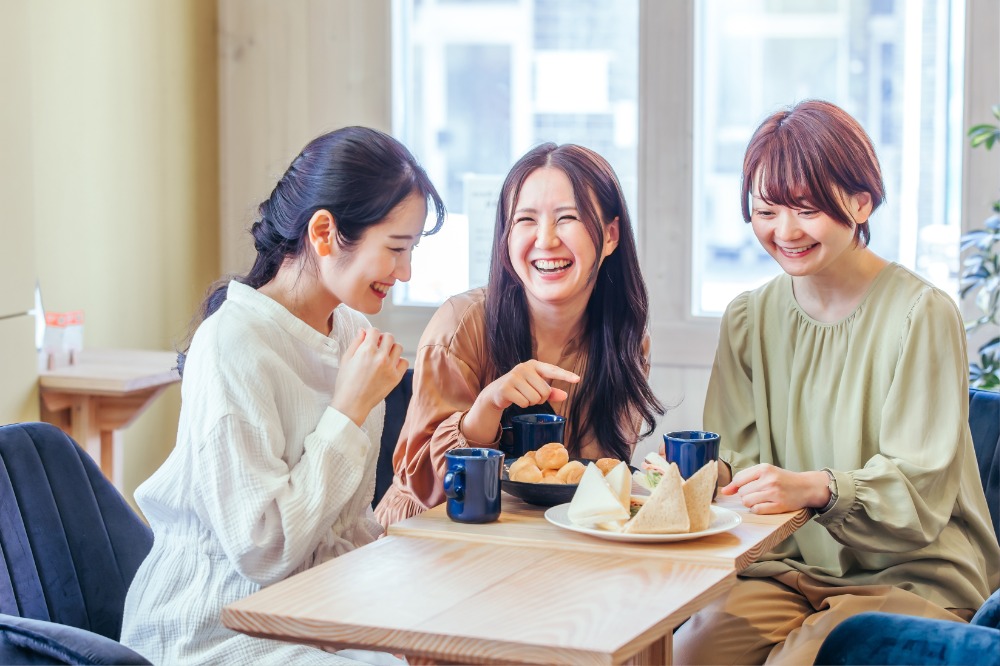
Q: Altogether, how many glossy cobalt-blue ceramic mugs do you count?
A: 3